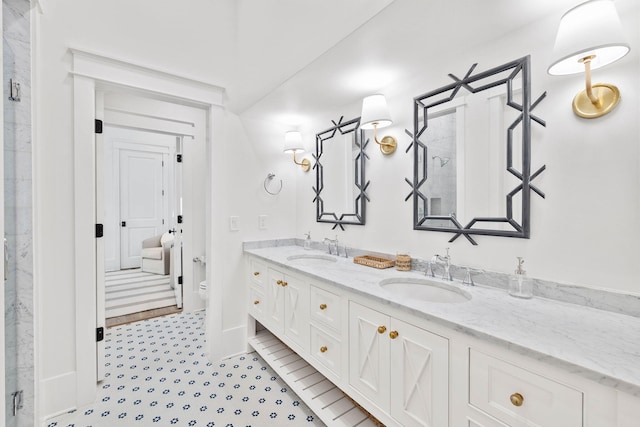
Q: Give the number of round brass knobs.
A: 9